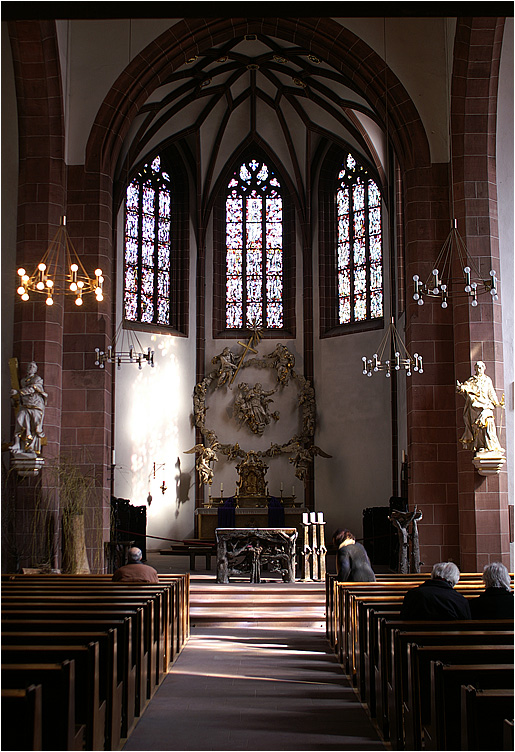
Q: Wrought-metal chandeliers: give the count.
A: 4